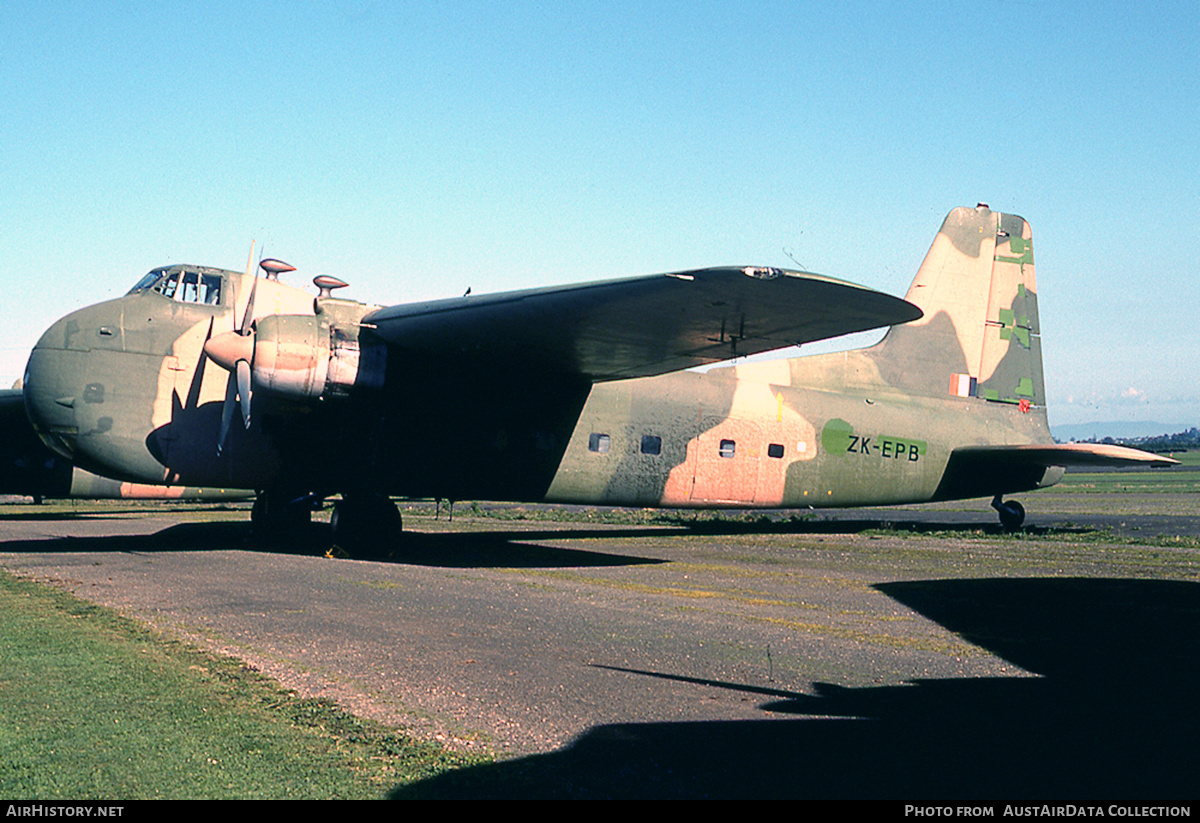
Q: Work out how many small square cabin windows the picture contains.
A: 4